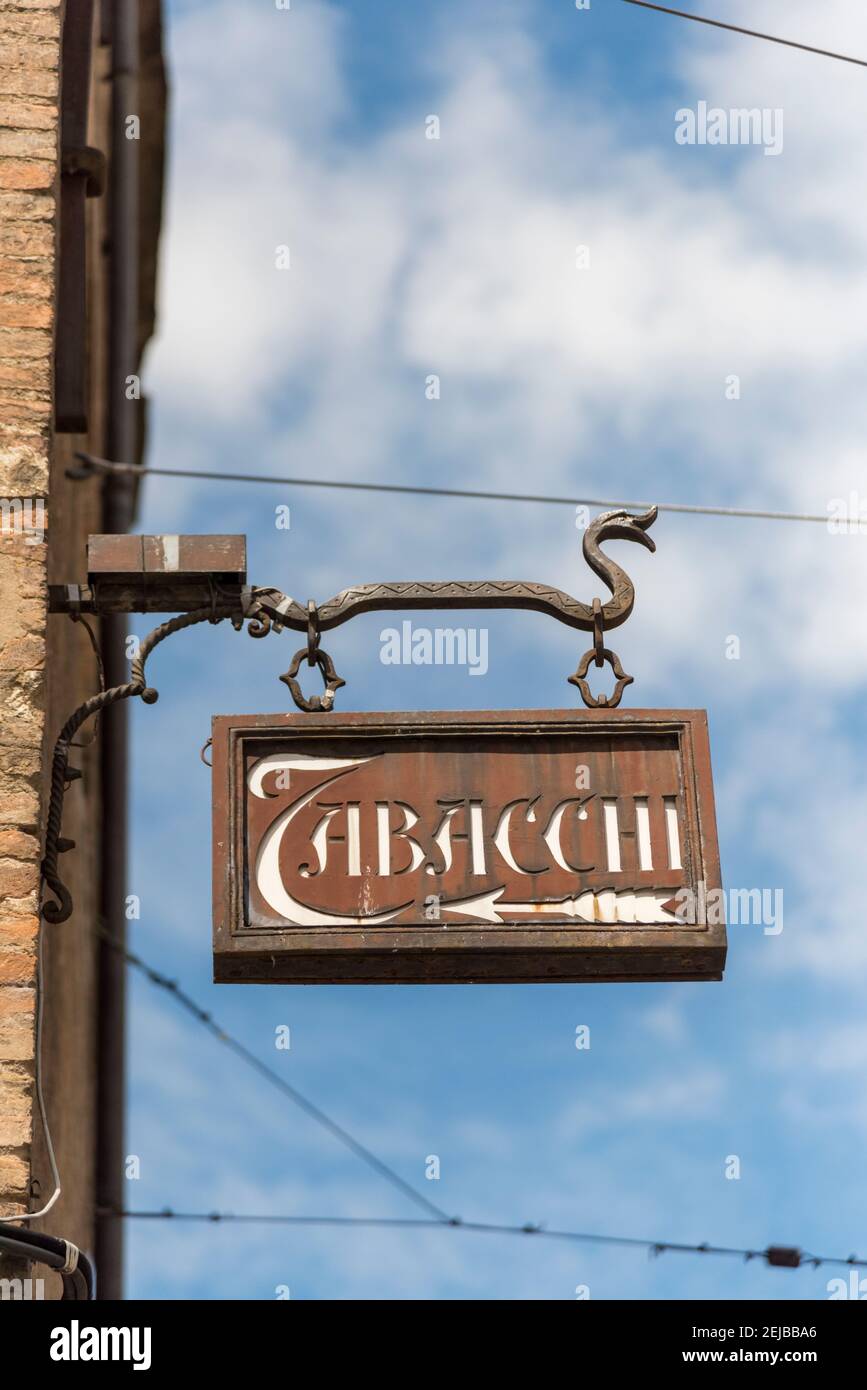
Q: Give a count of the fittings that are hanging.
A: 2